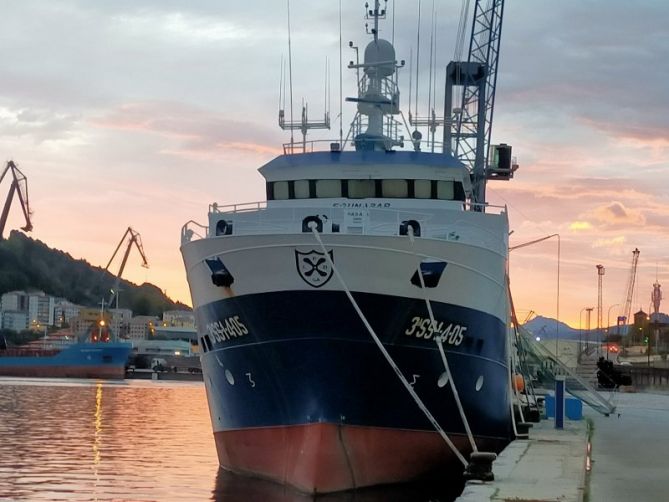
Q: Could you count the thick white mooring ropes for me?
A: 2